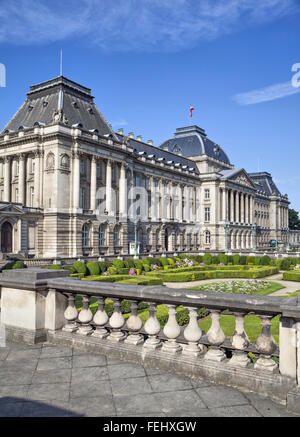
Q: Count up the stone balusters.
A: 11